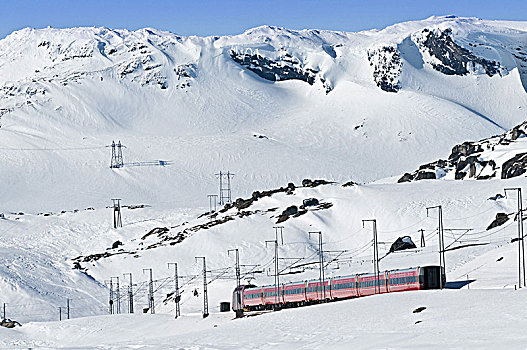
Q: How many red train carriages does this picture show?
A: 7